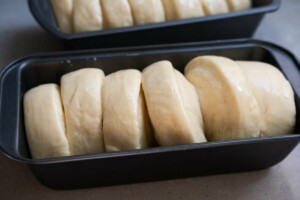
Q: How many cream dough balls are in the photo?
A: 13